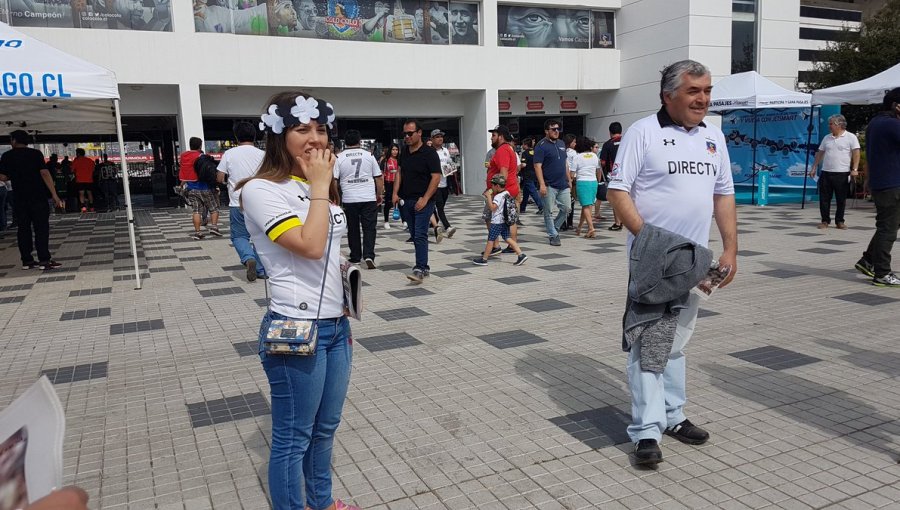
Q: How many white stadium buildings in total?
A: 1